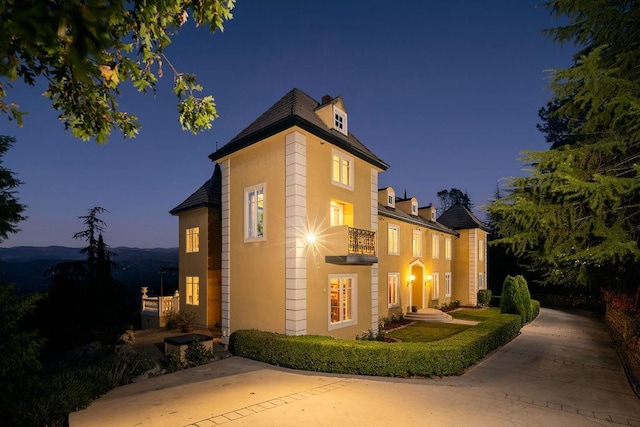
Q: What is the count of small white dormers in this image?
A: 4